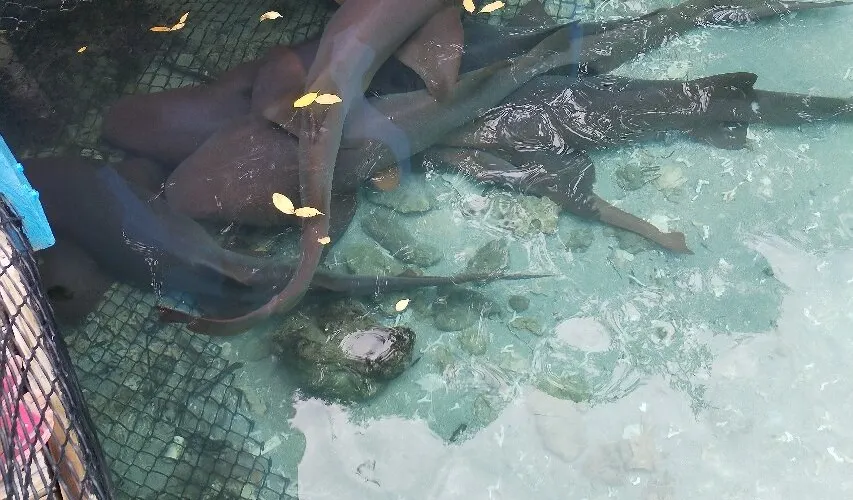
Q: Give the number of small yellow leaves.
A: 13